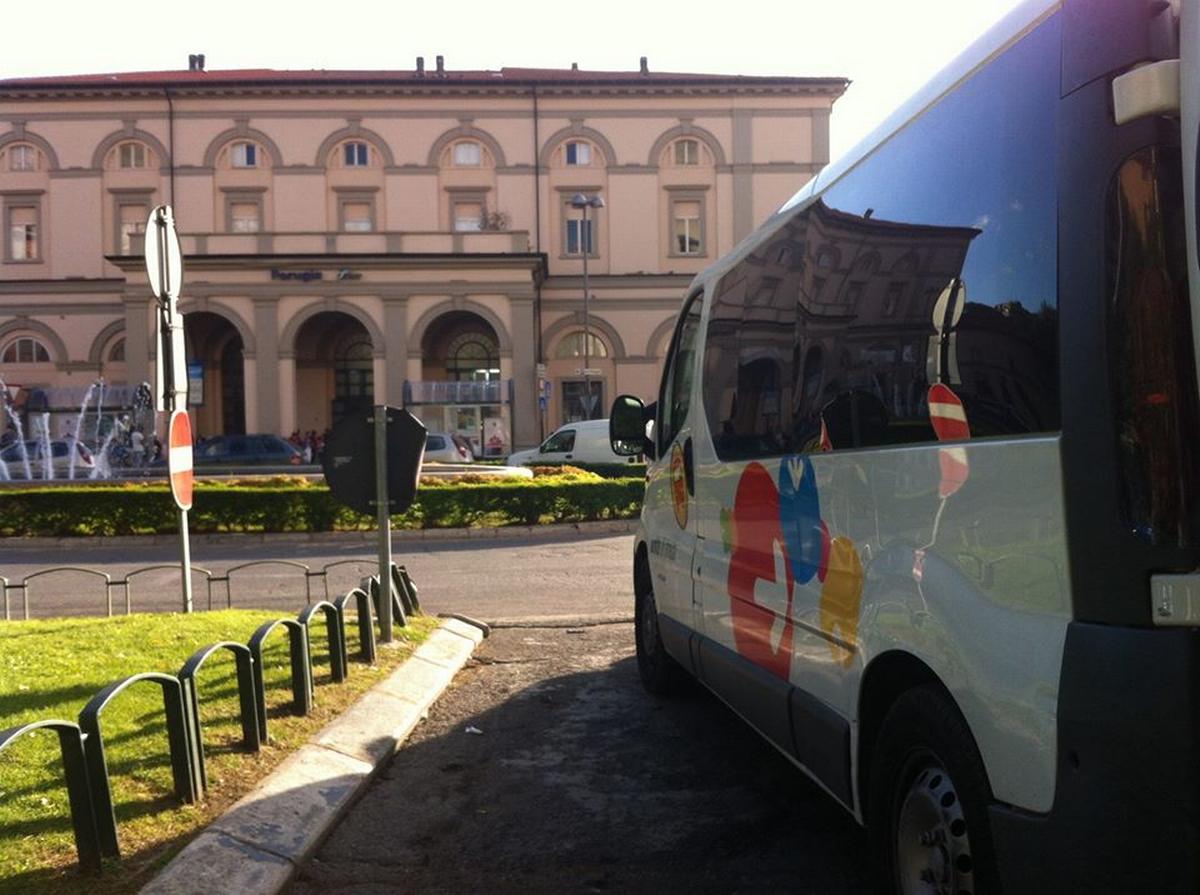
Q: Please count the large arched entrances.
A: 3